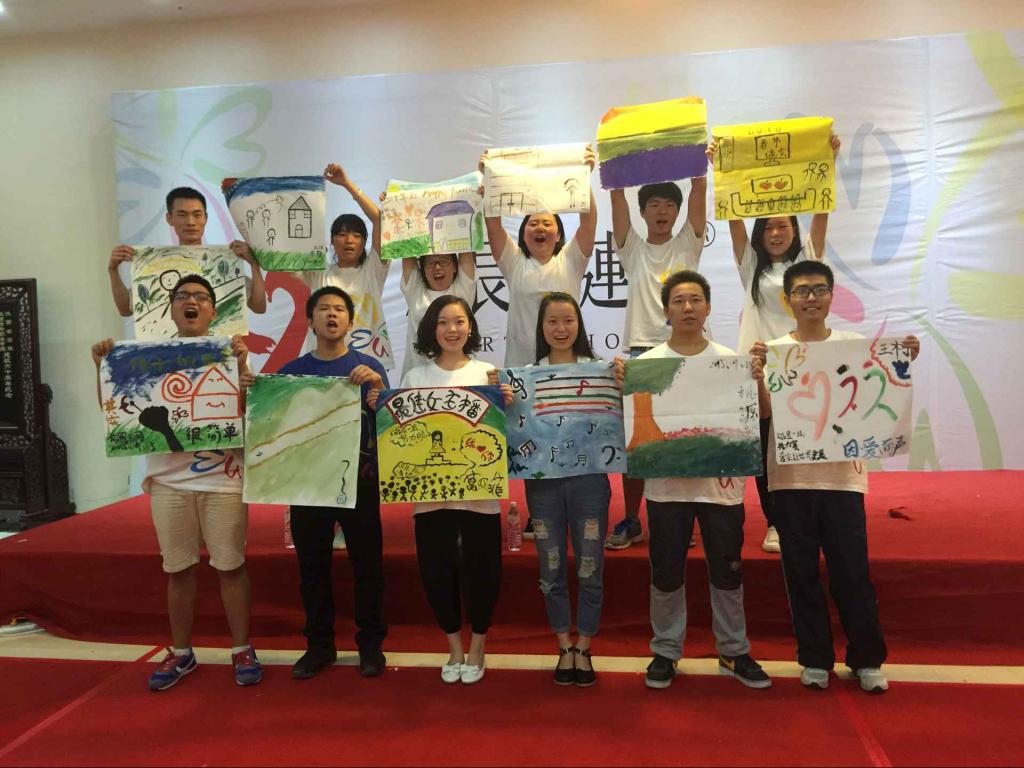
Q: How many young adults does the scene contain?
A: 12